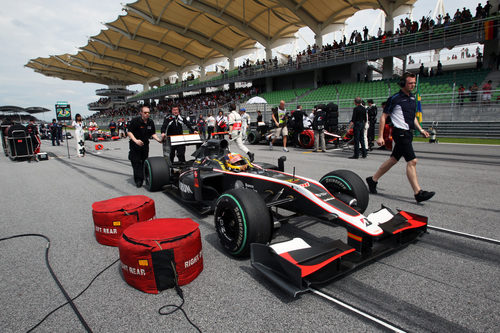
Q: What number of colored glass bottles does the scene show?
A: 0